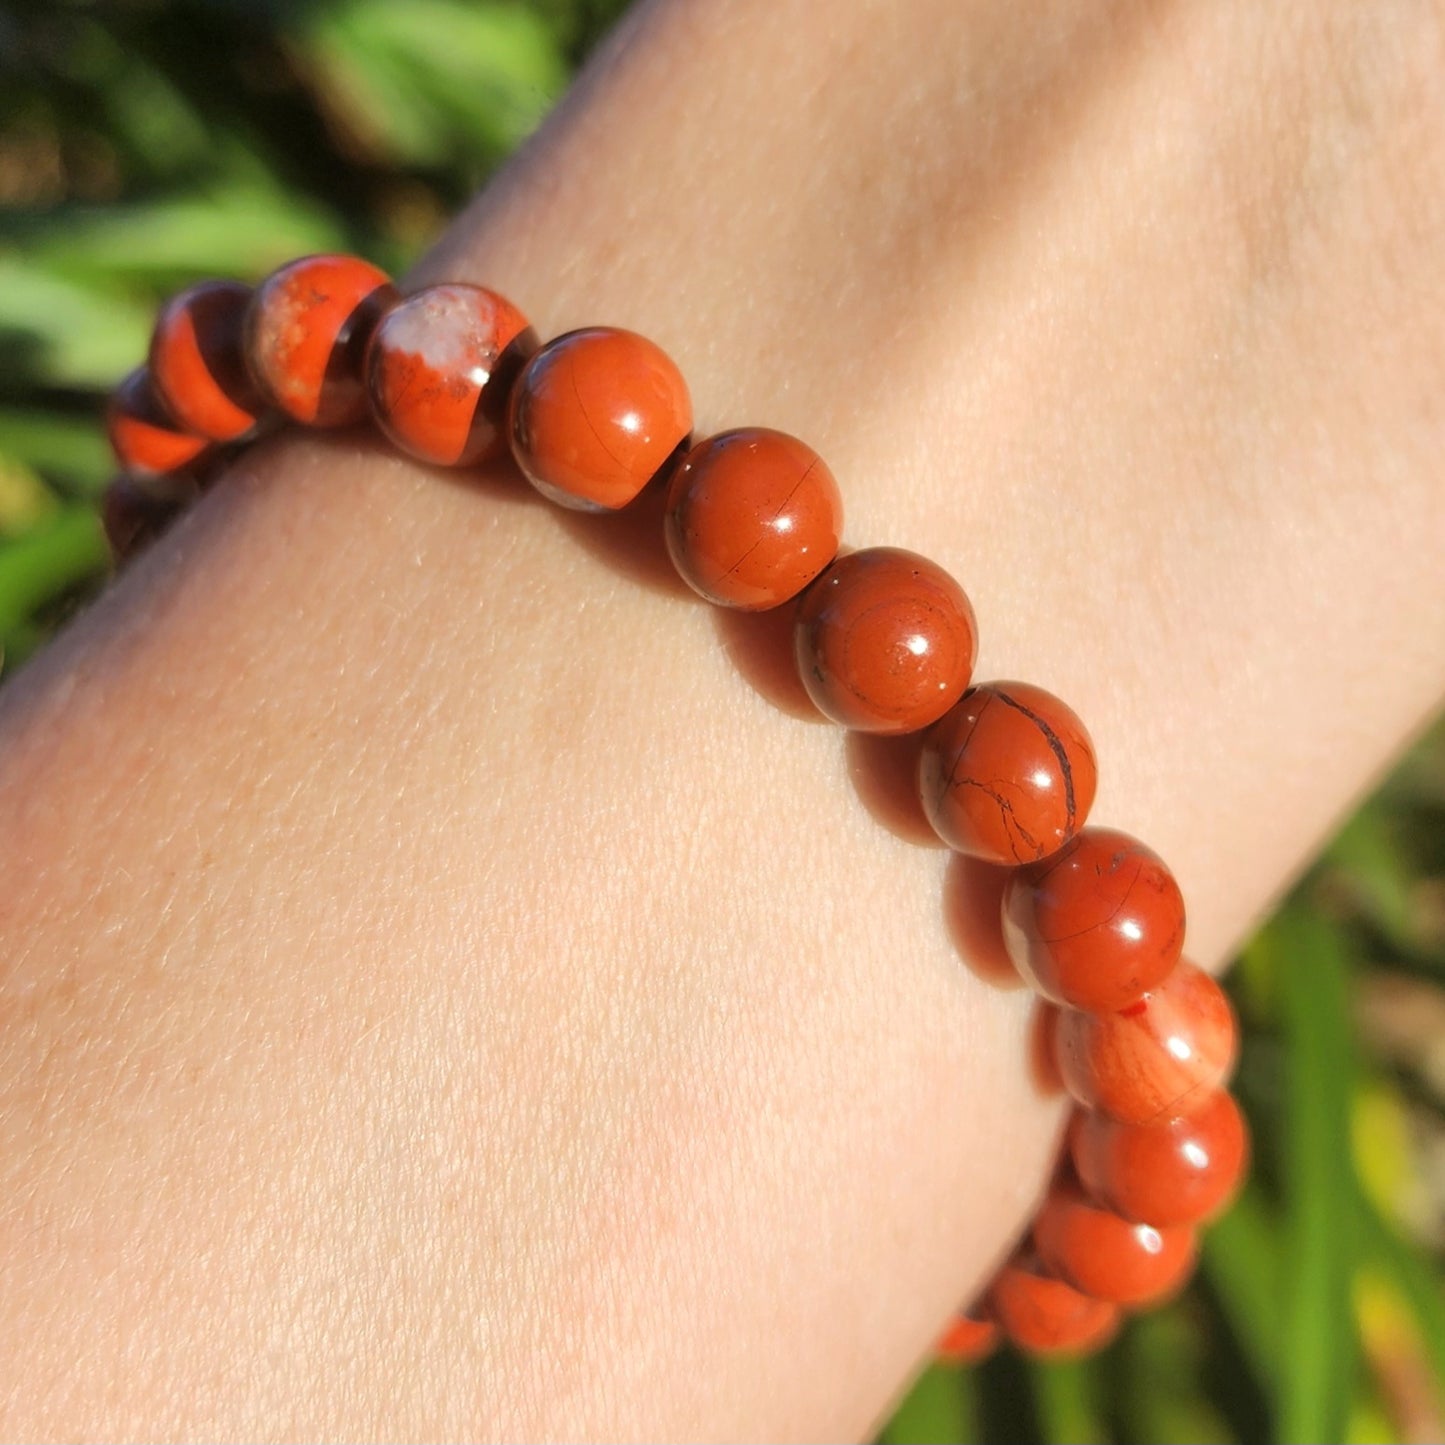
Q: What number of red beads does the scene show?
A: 15